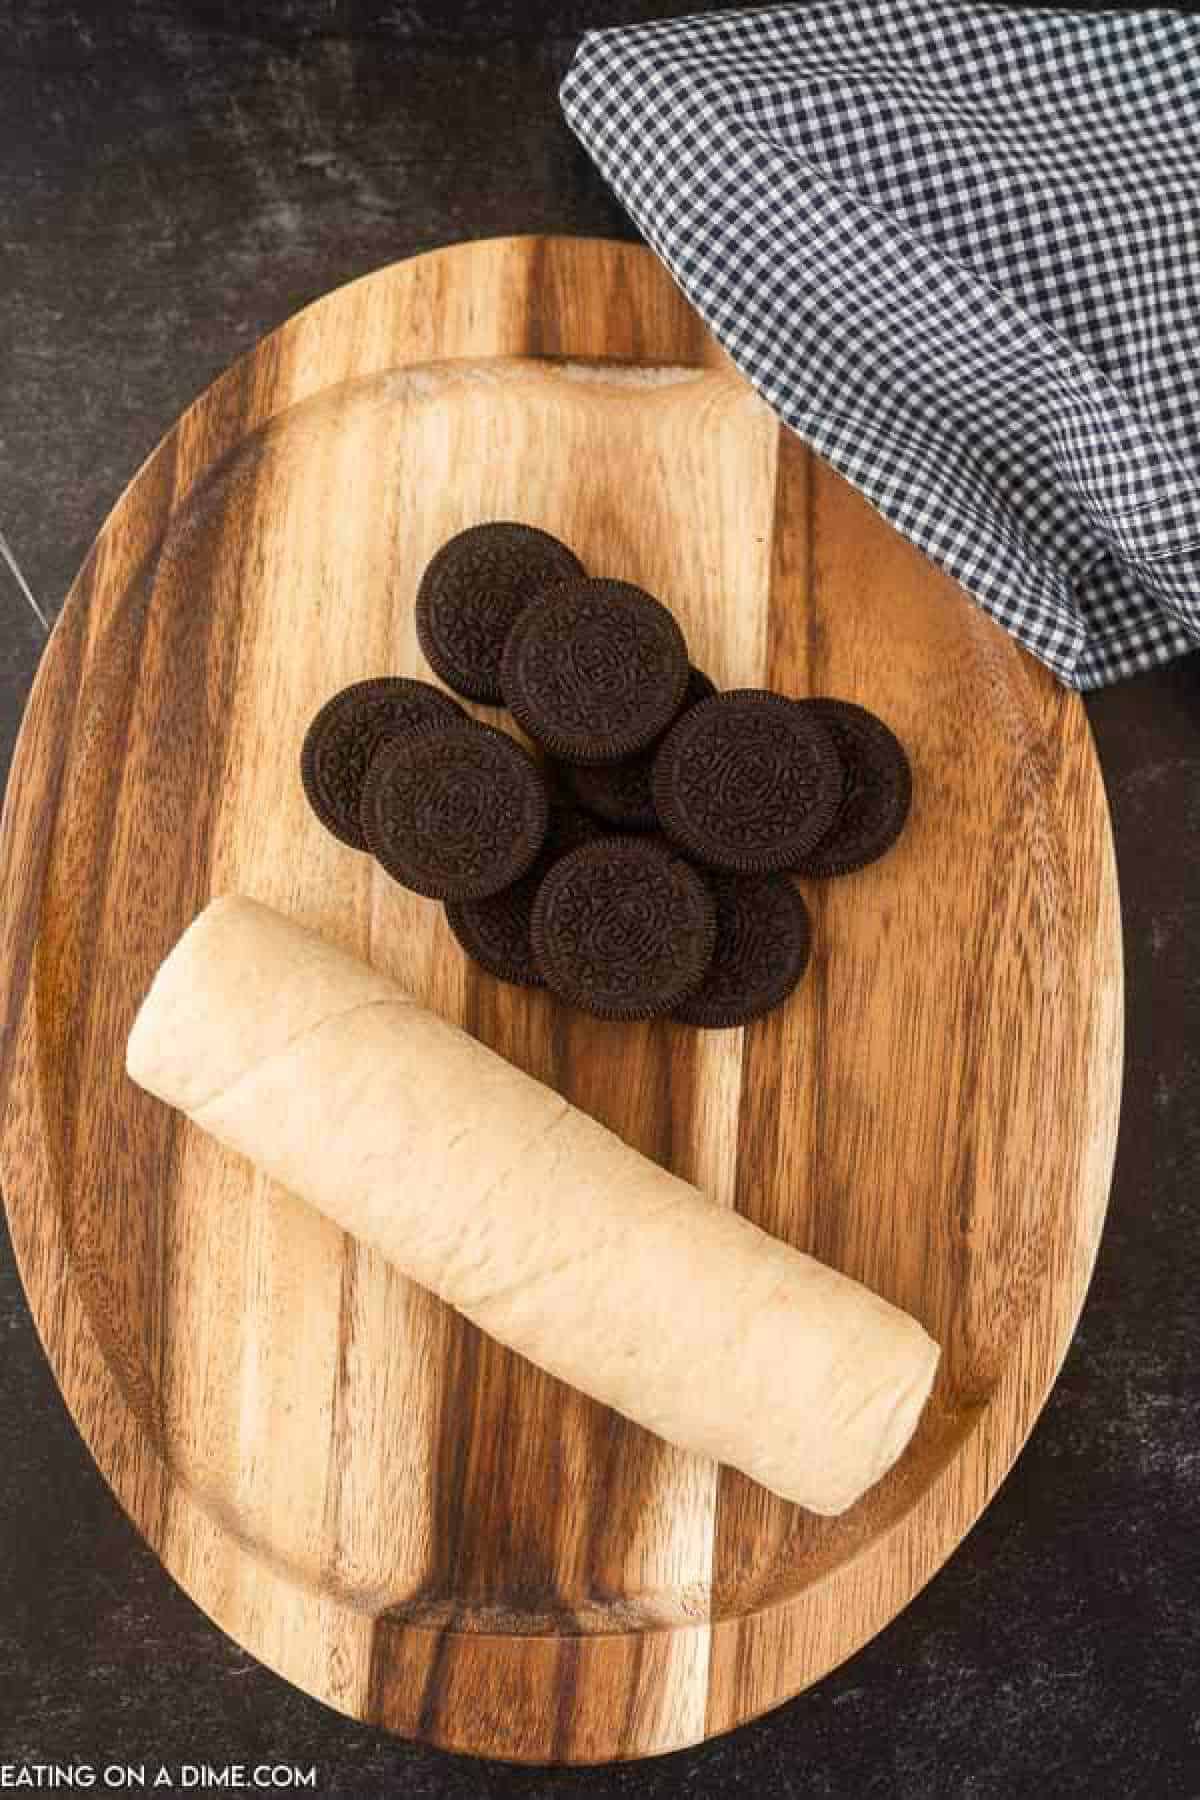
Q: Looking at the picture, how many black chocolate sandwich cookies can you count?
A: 10